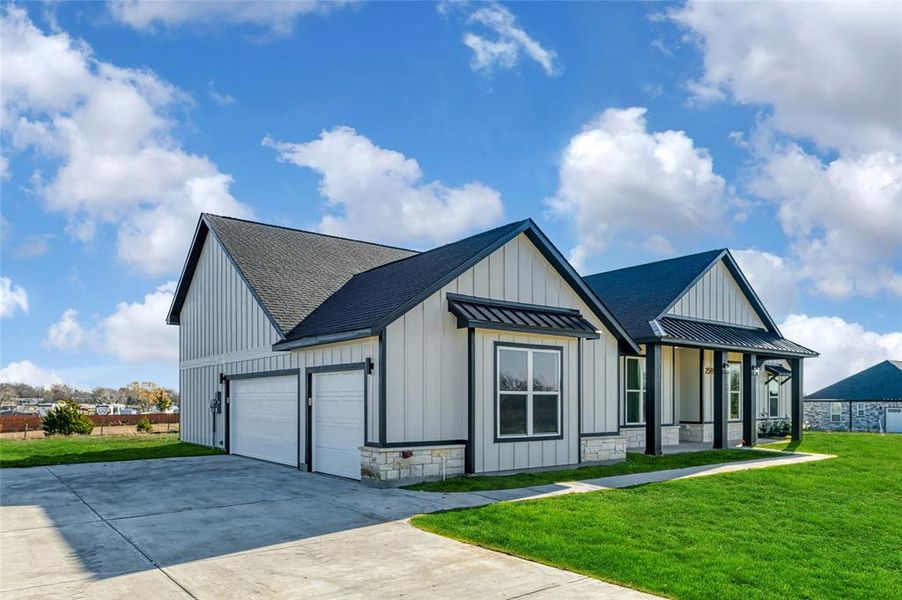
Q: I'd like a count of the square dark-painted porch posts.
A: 4